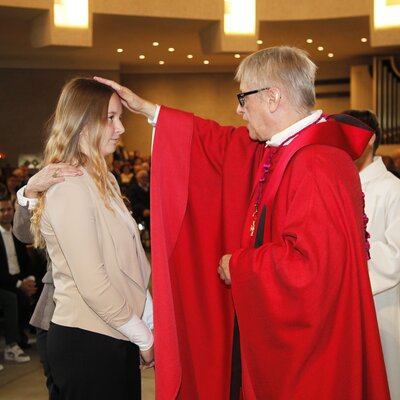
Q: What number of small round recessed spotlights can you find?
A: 13